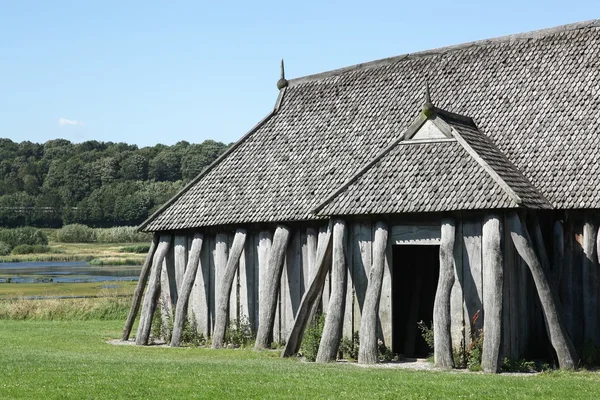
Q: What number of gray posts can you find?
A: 11